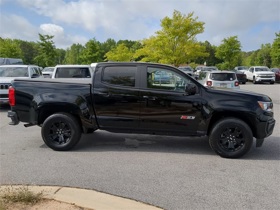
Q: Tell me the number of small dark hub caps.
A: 2